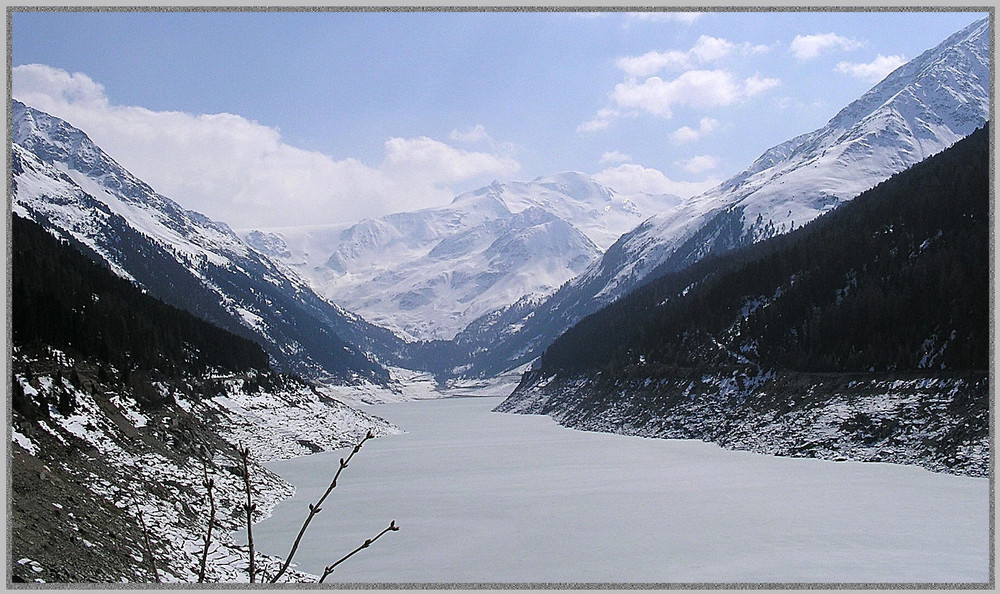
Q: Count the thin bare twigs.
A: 5